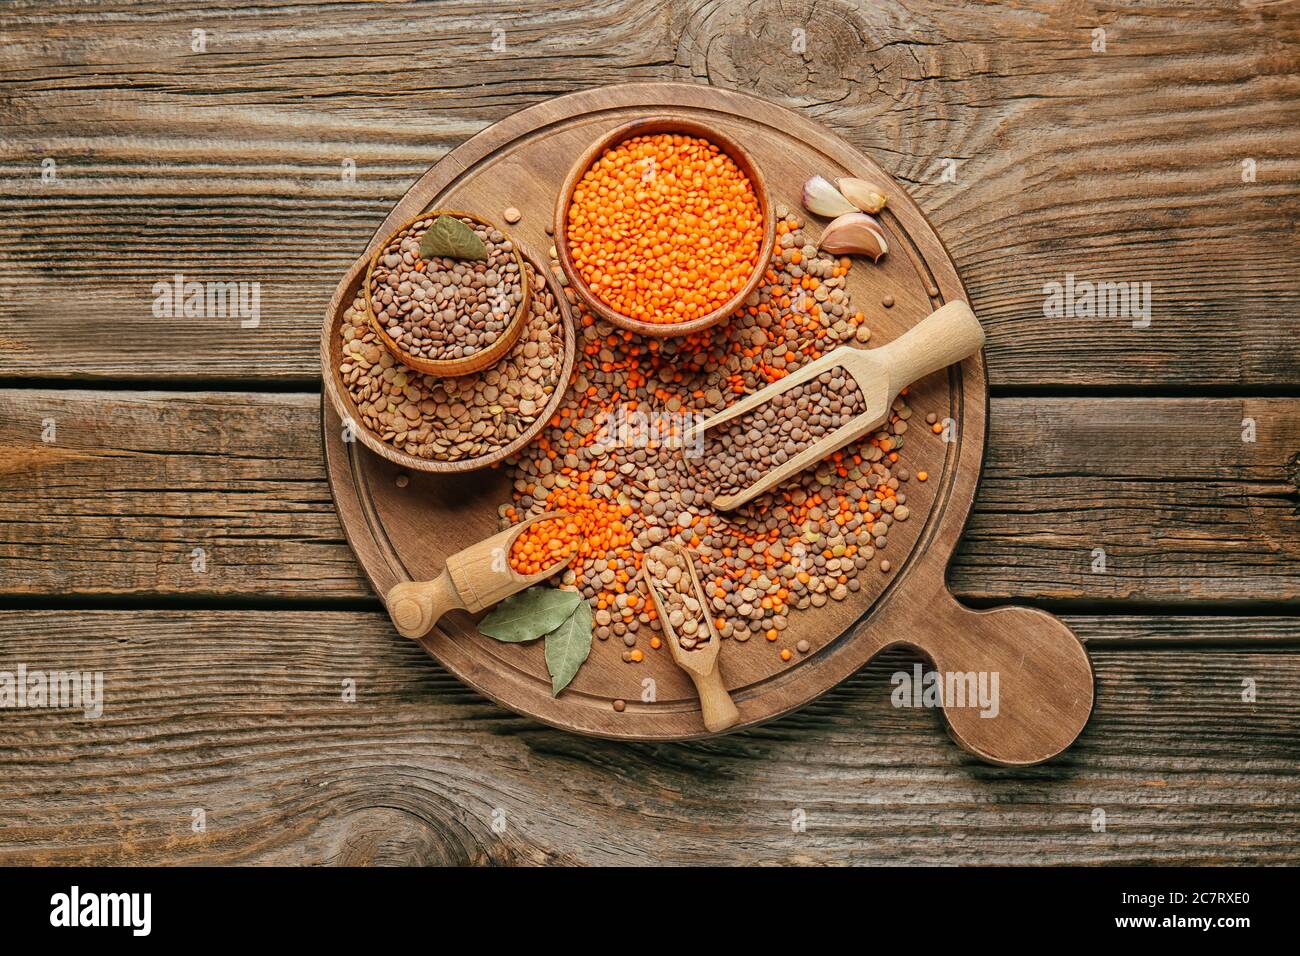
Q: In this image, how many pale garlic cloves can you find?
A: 3